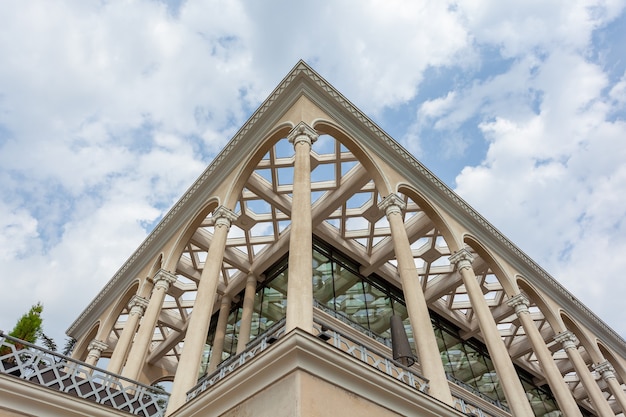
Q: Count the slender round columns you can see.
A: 12